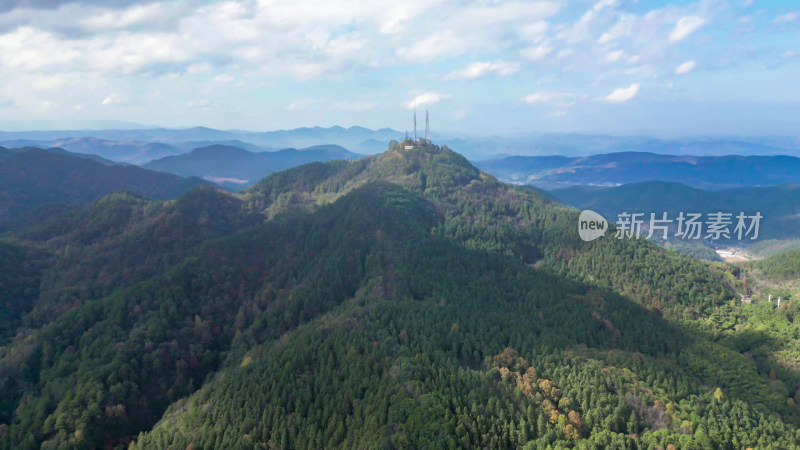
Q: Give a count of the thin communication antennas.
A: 2